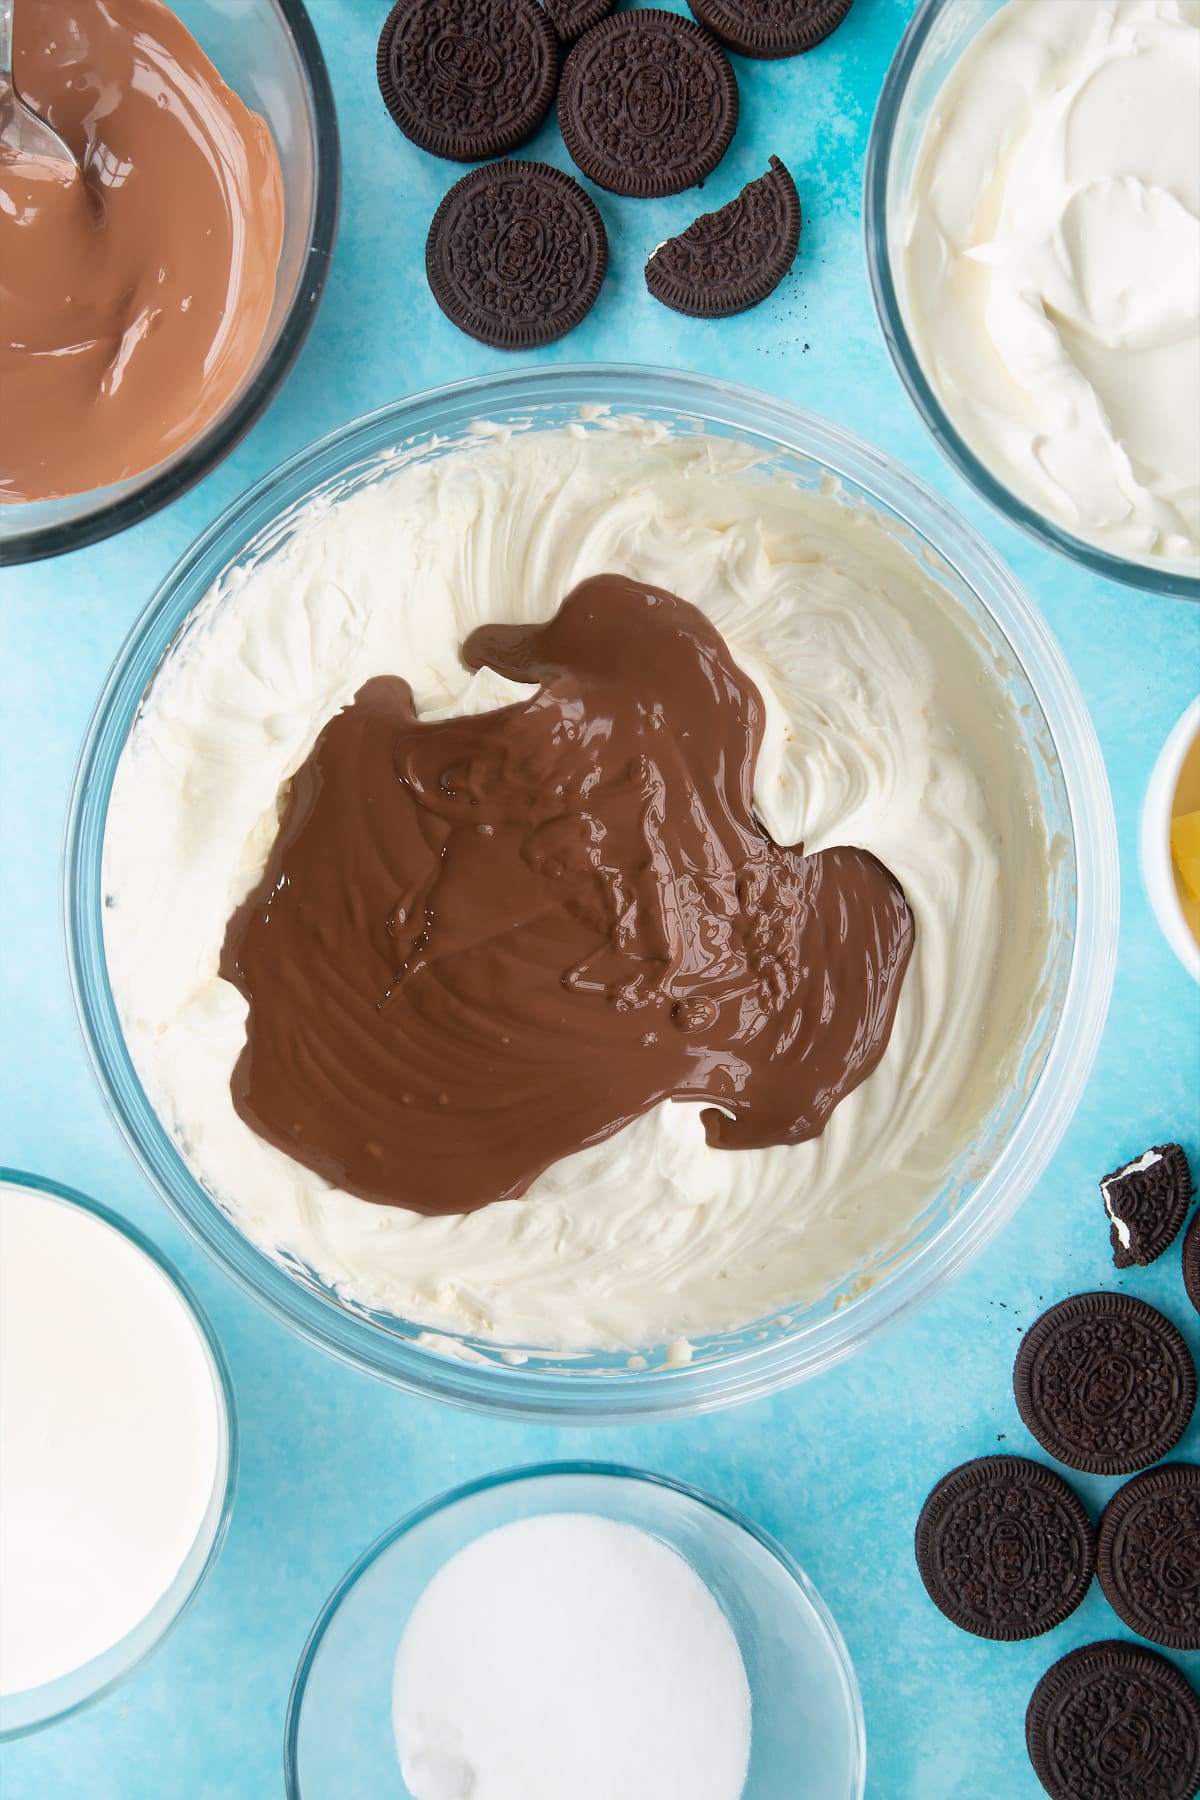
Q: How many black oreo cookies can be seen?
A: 12